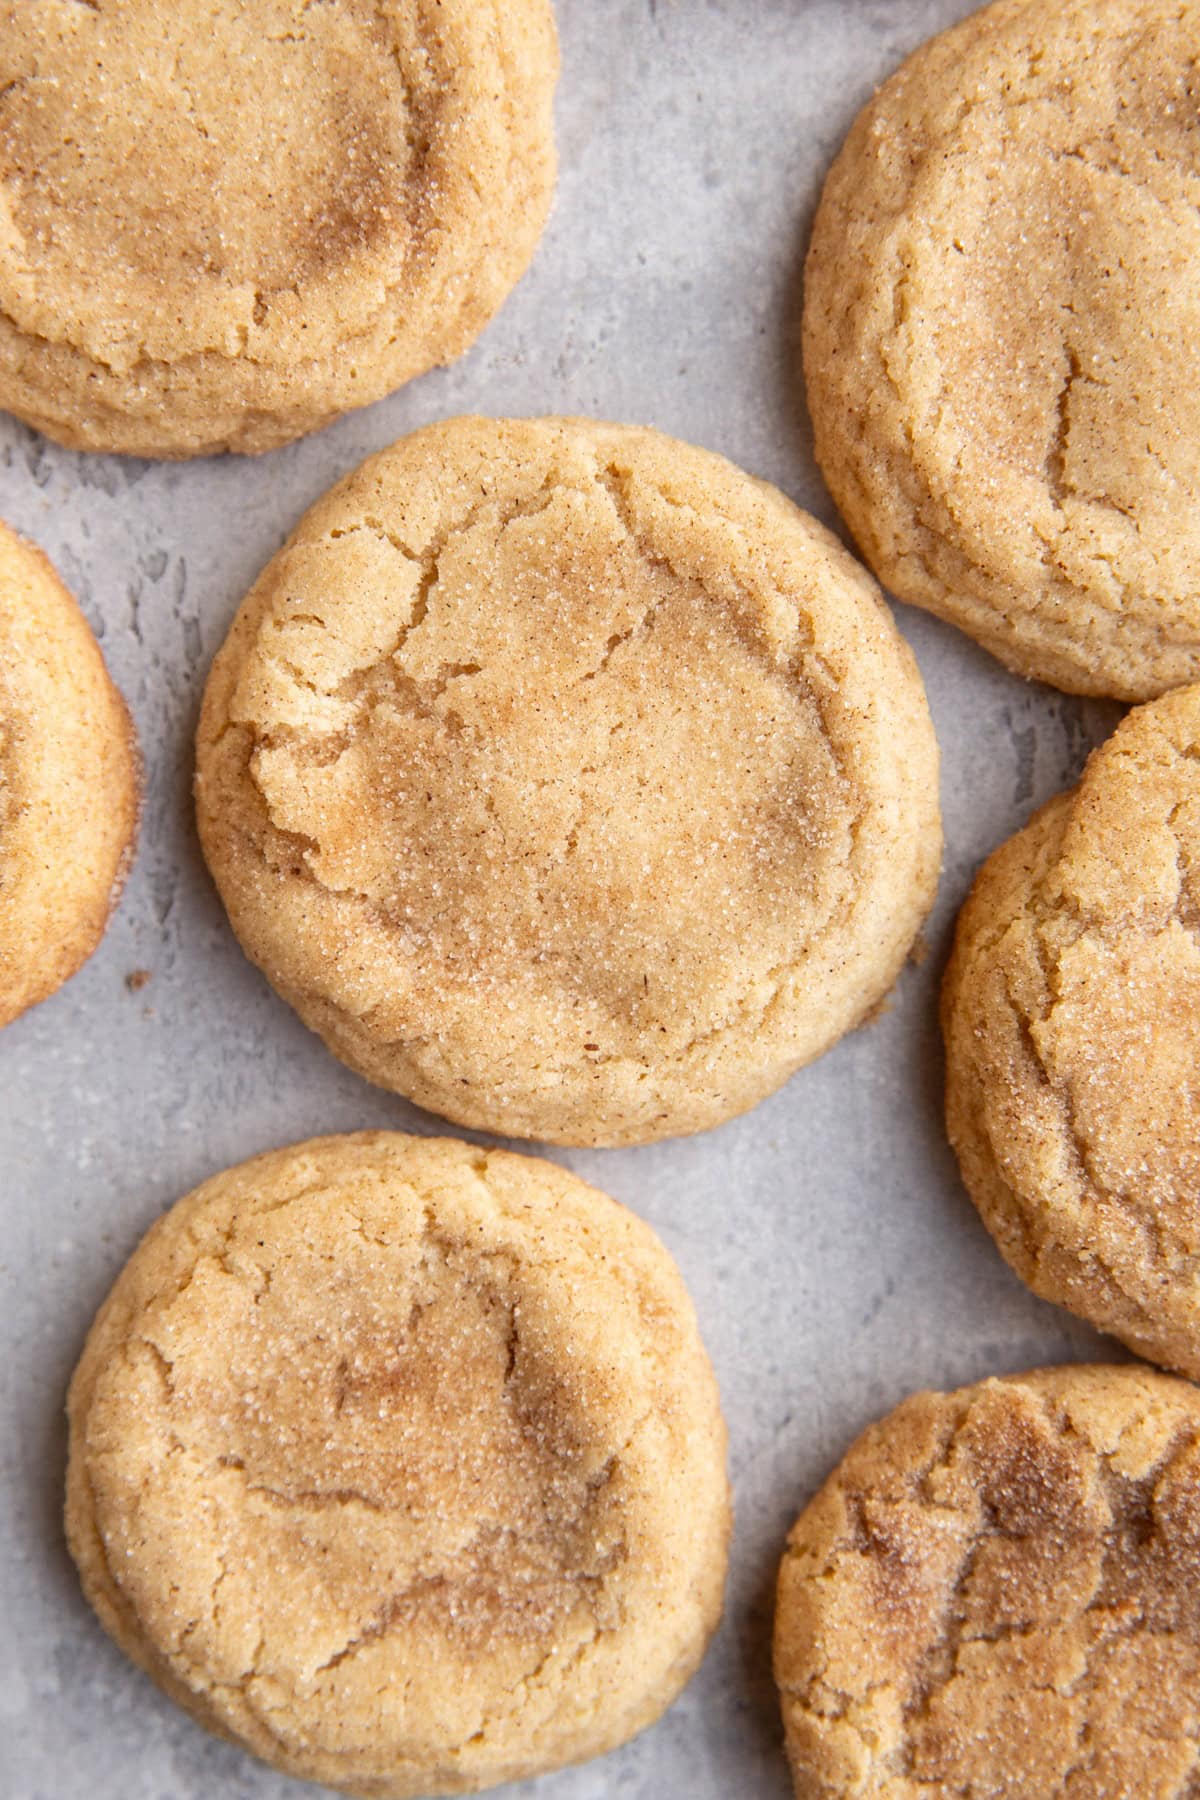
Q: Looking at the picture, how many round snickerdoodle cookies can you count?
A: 7